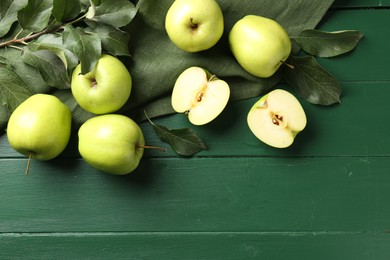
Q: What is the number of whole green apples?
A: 5